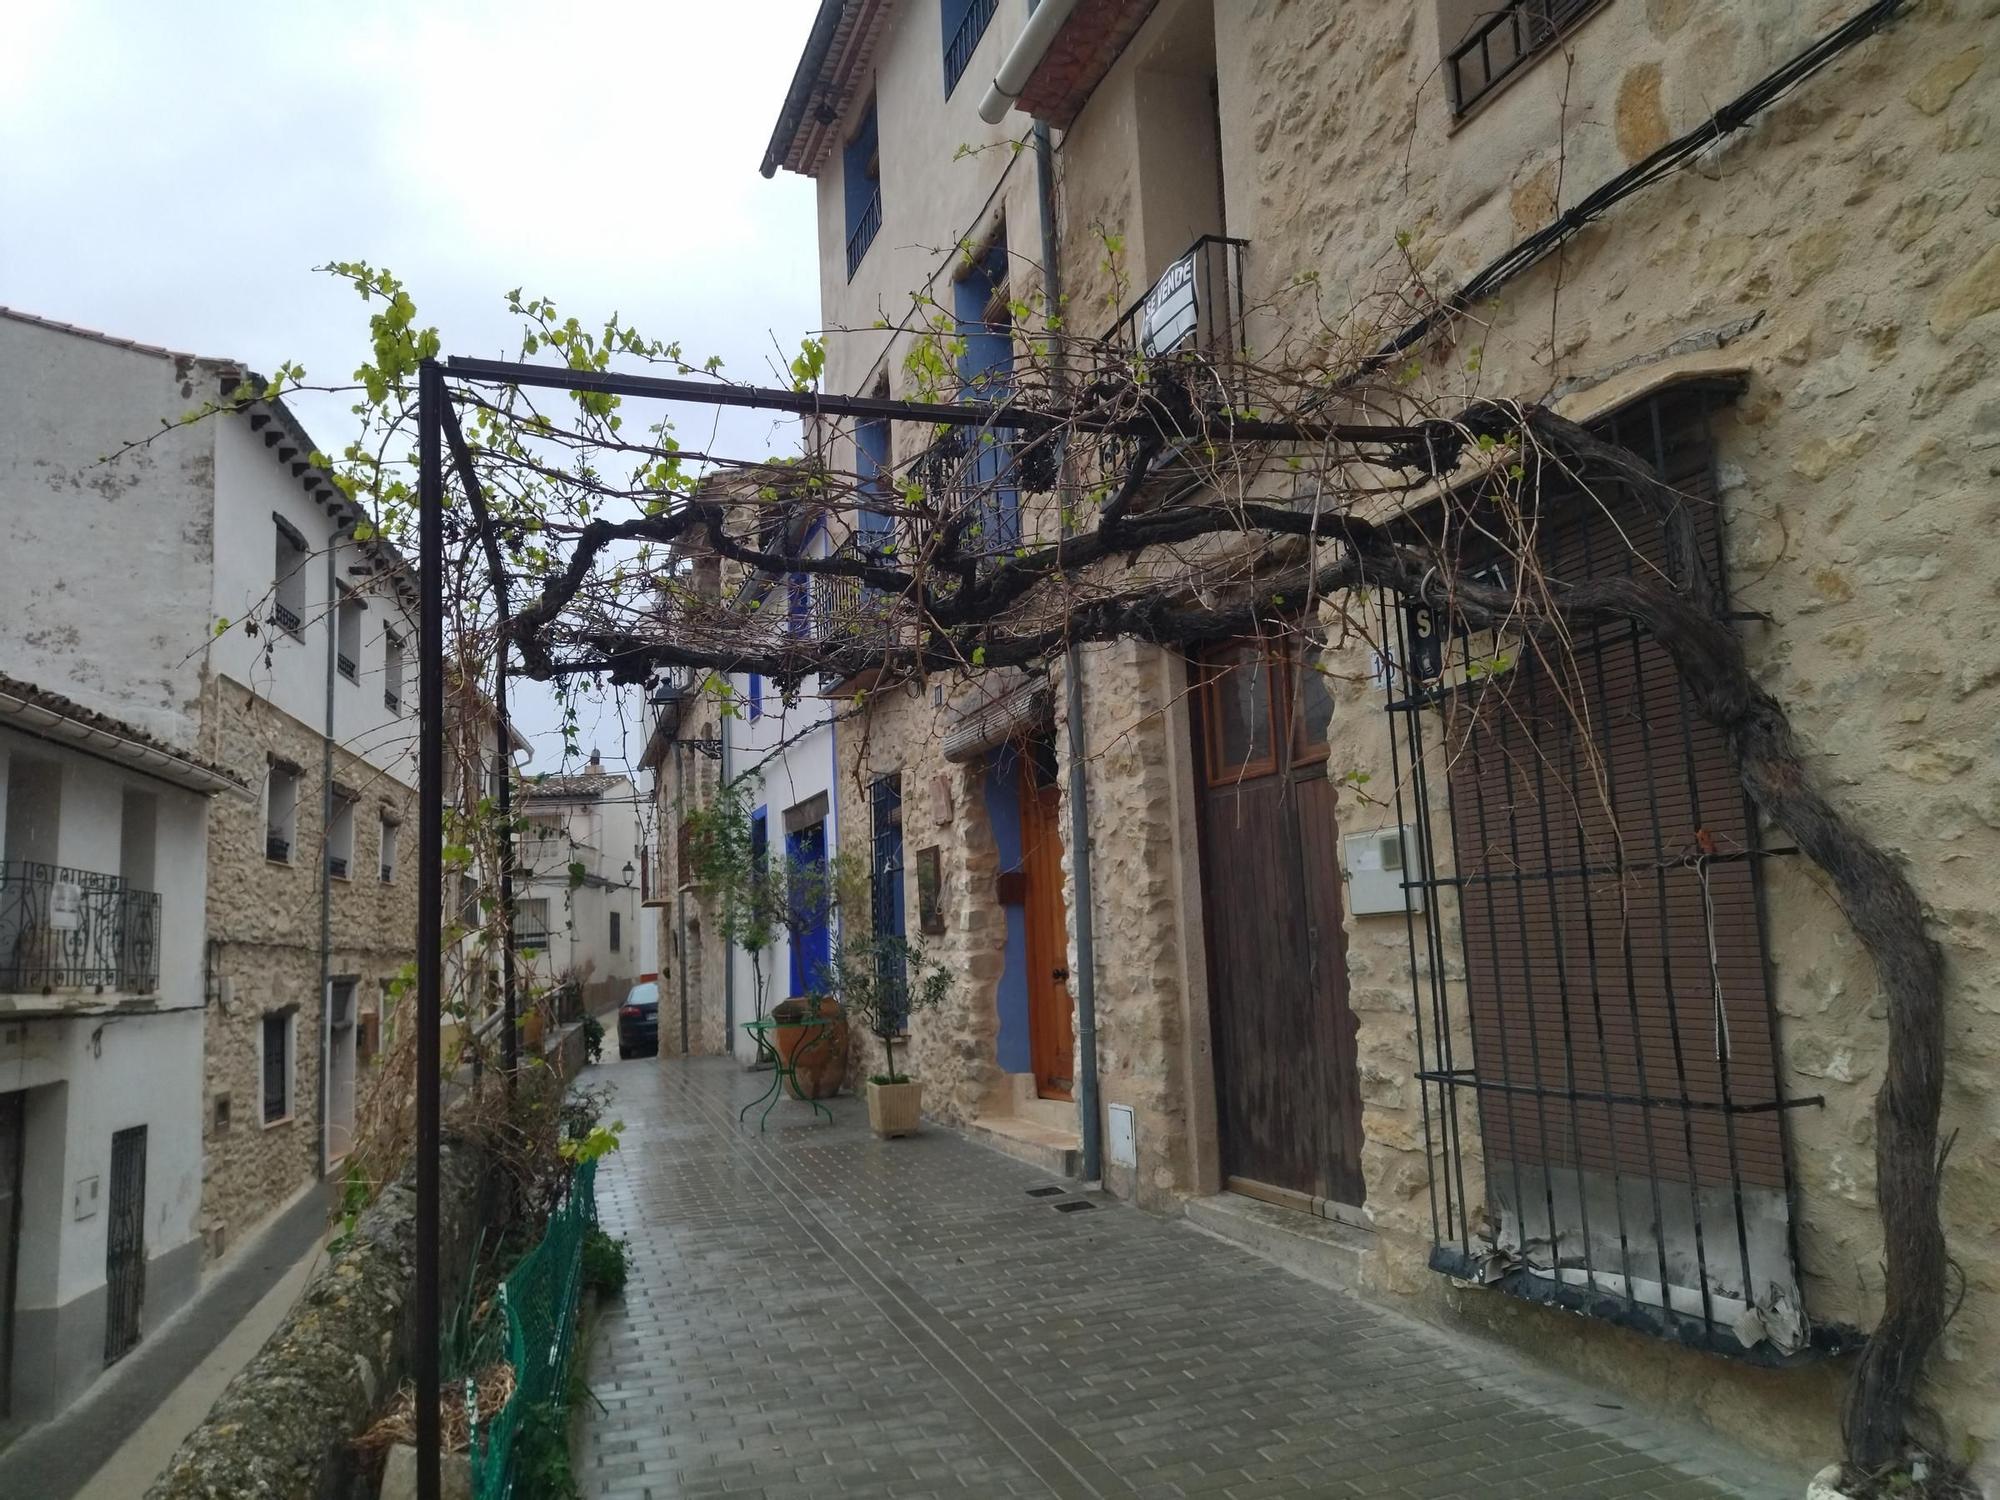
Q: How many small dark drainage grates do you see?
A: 2